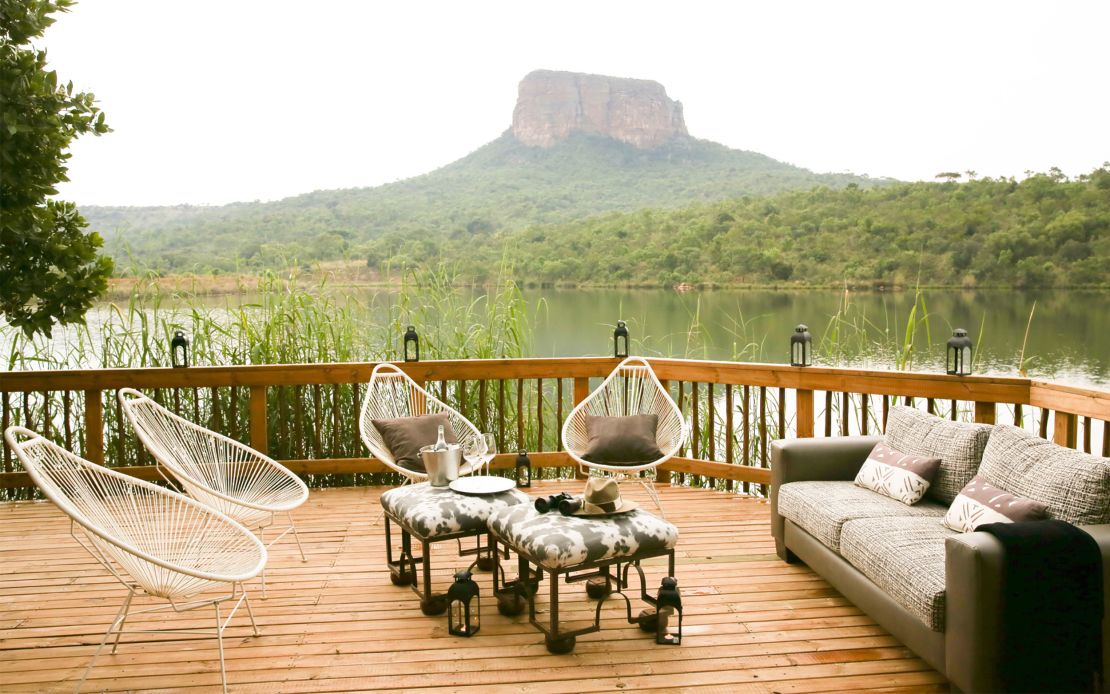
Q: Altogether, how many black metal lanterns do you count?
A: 8